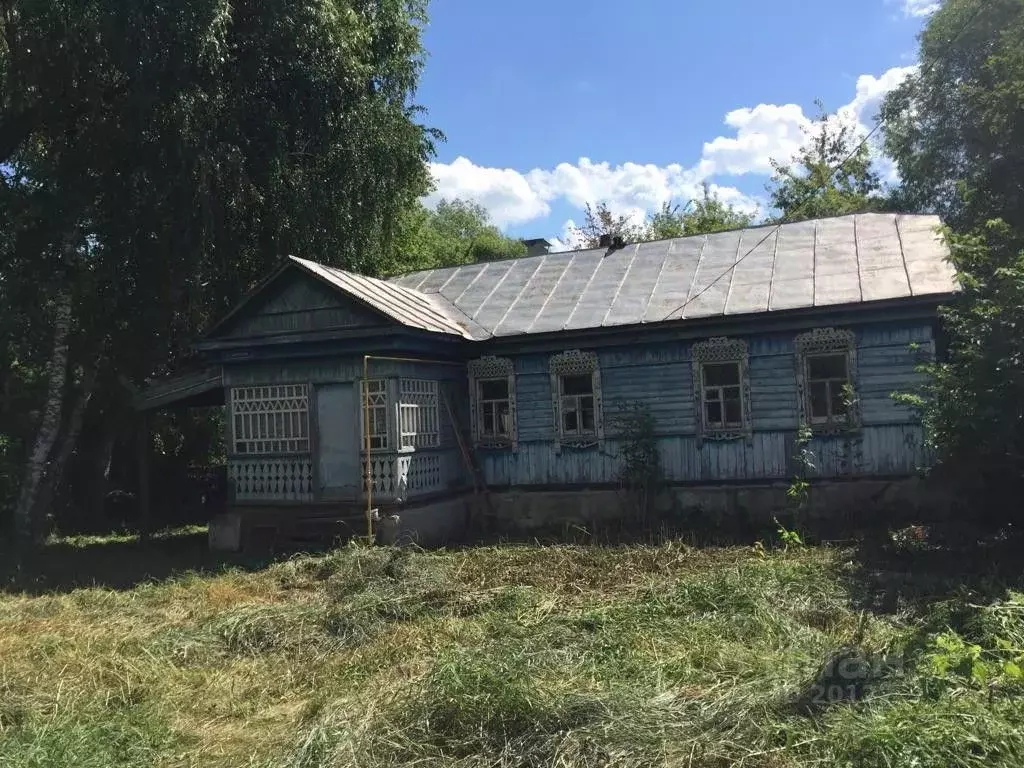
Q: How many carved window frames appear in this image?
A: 4